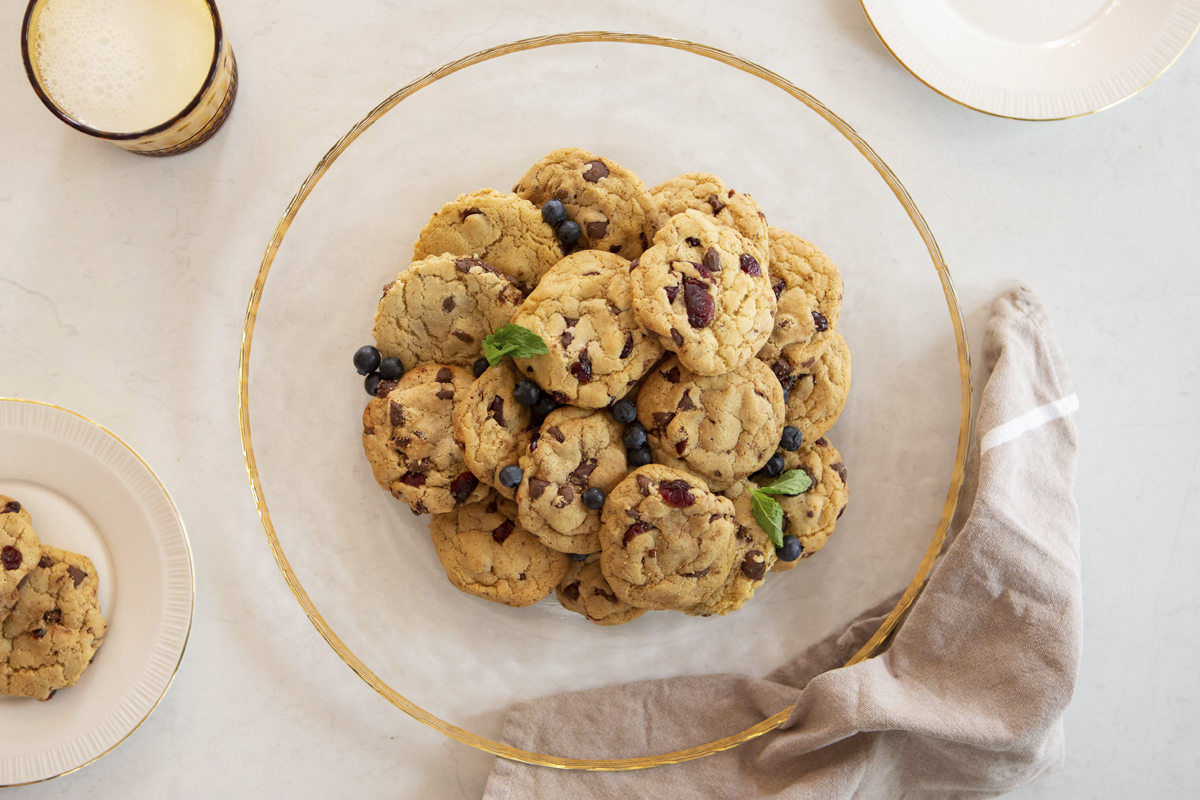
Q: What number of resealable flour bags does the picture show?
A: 0